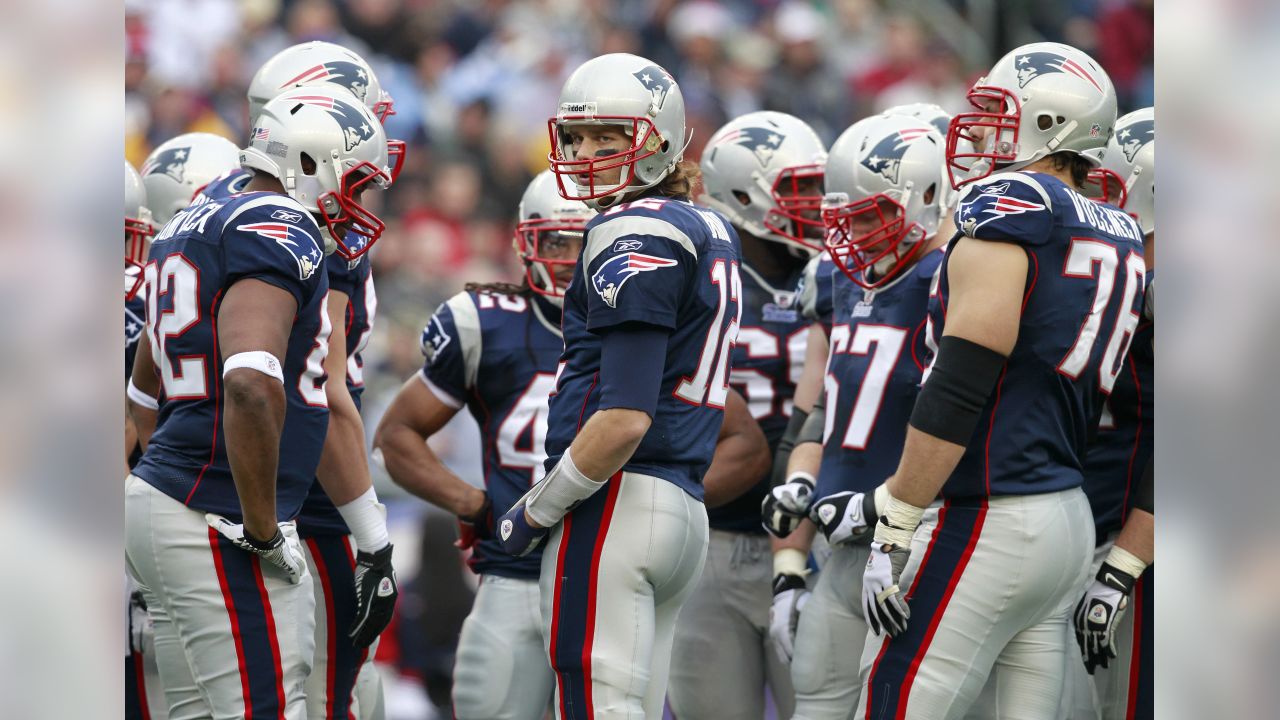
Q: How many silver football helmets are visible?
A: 11